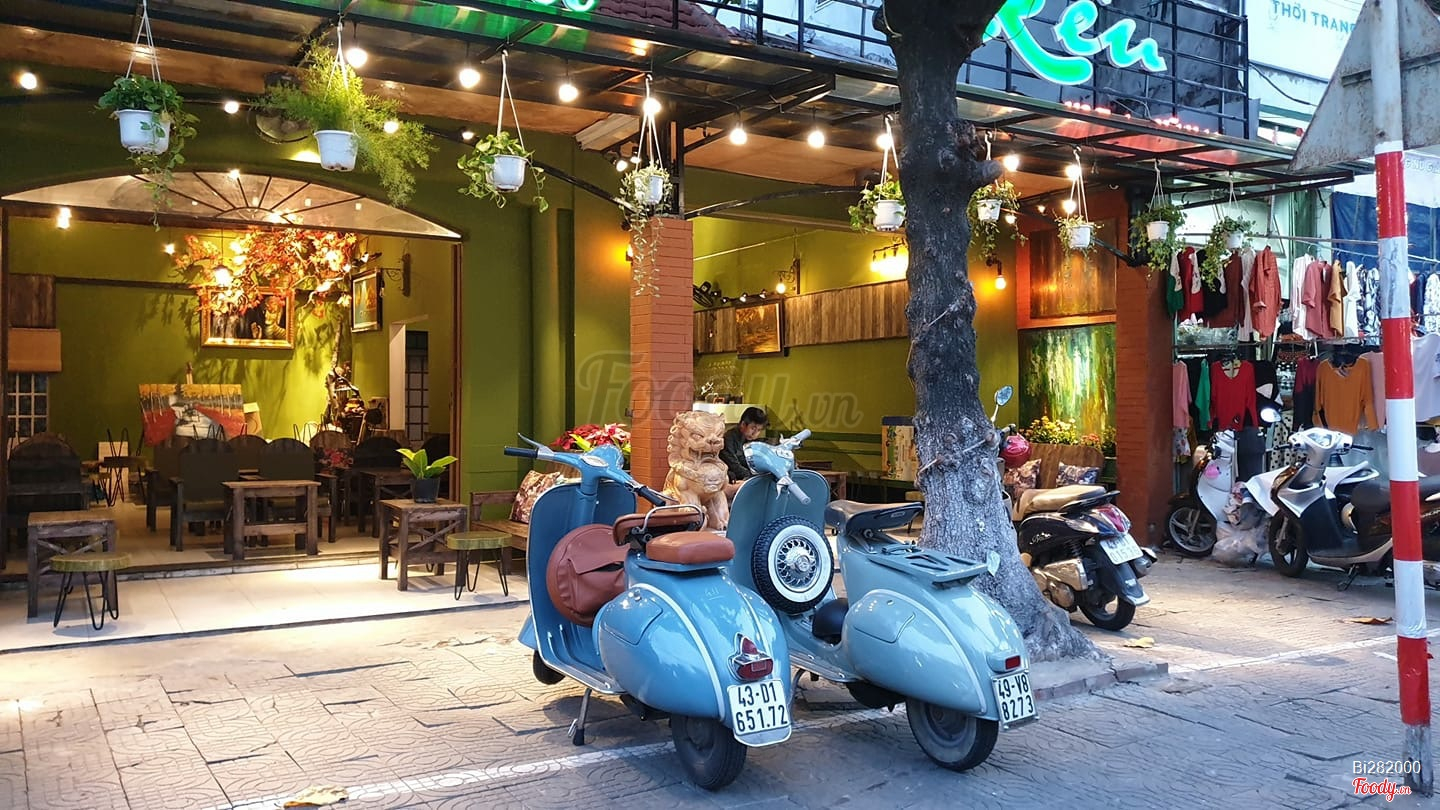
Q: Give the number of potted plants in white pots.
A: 9